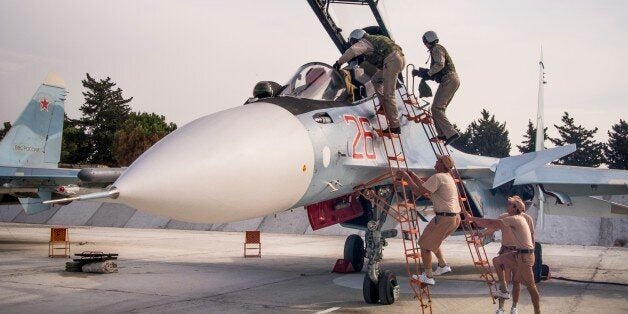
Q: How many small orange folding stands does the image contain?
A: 2